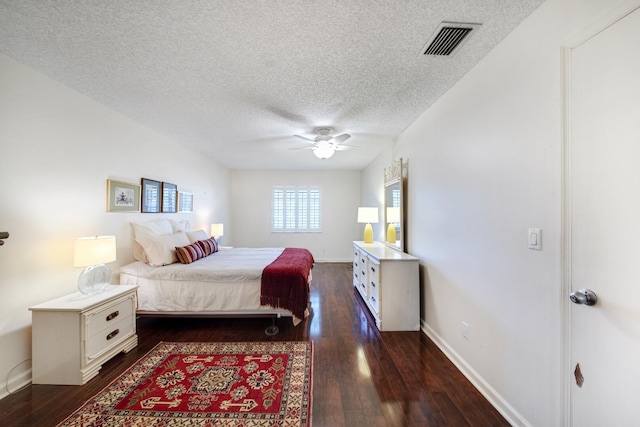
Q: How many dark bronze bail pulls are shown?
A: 11